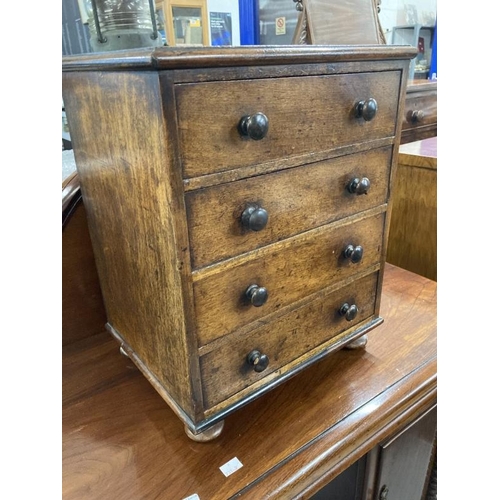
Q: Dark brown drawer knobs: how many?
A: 8